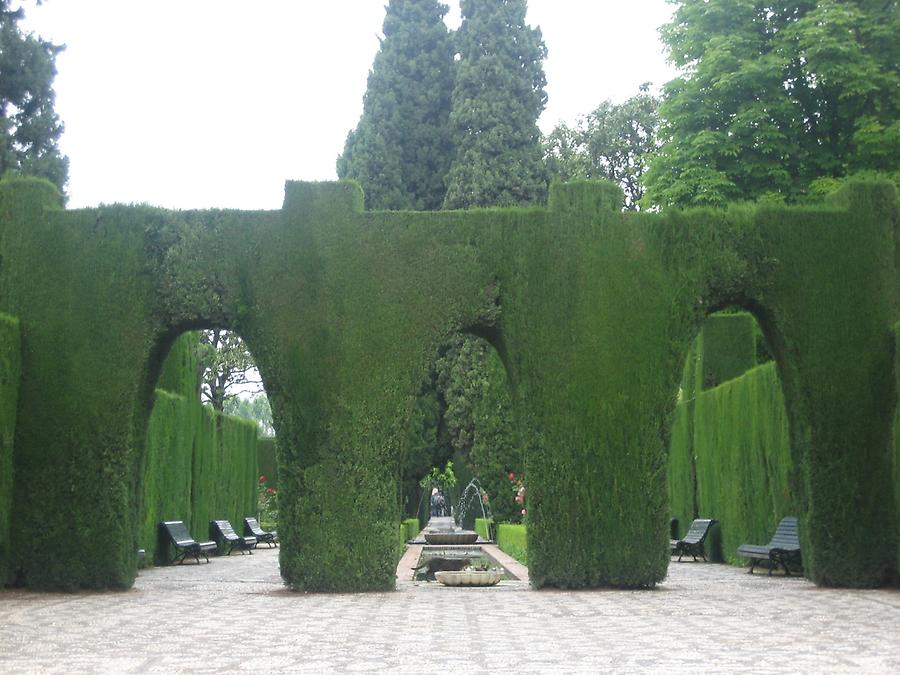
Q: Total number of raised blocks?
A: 4